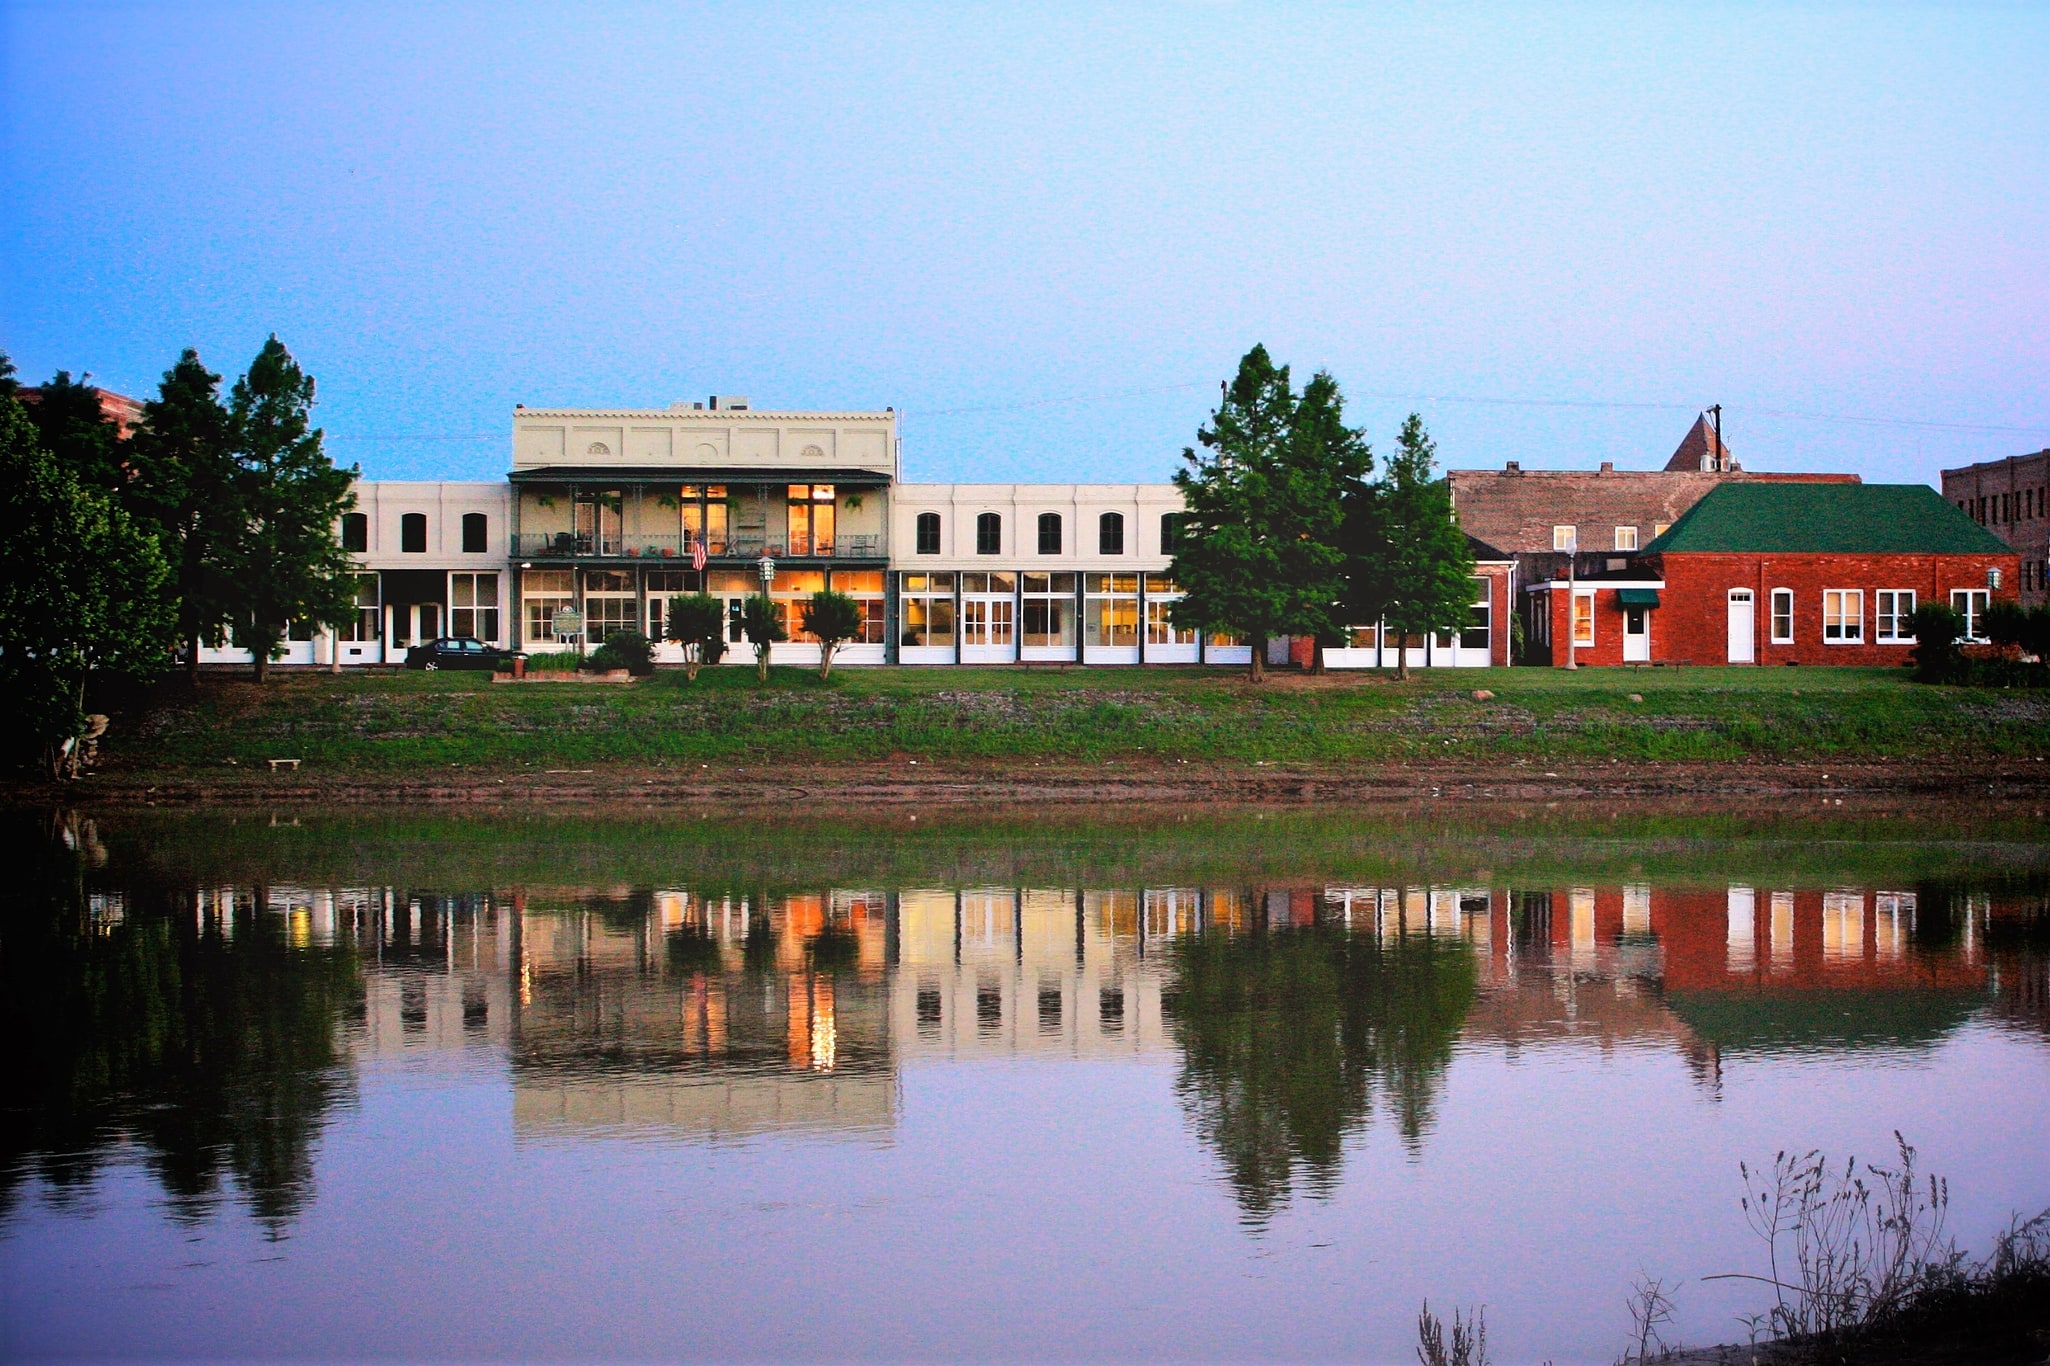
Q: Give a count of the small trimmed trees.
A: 3